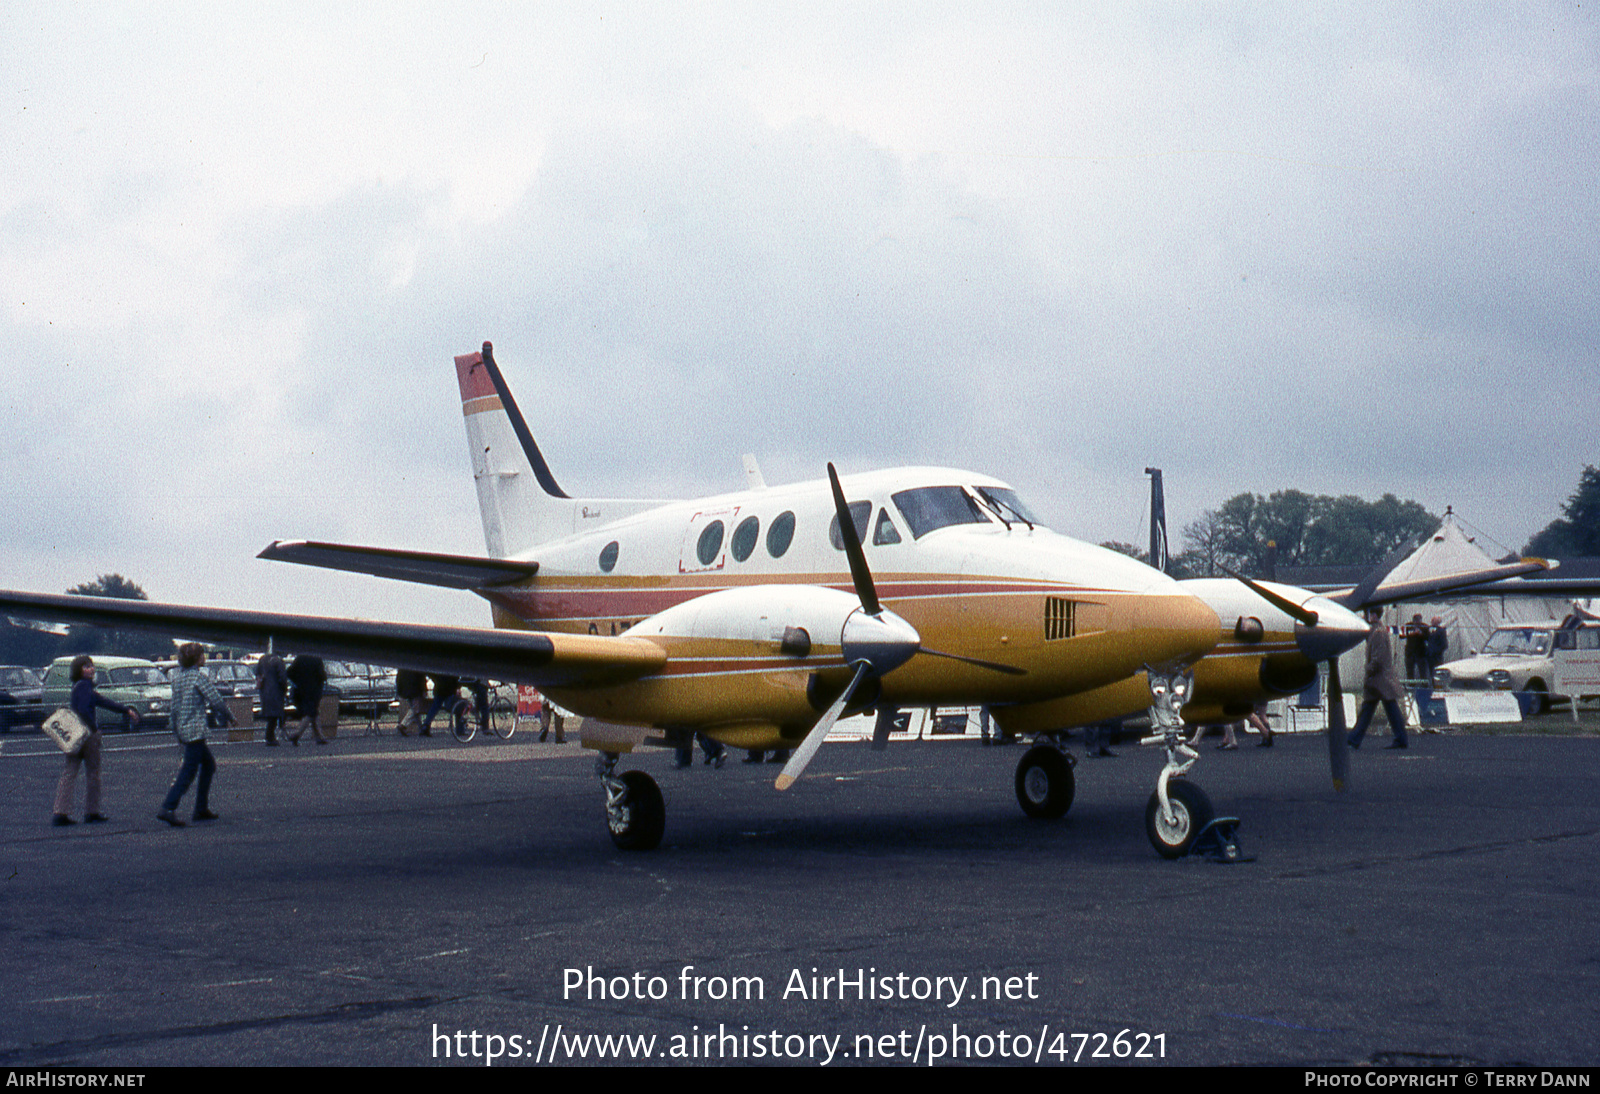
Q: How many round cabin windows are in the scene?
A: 4